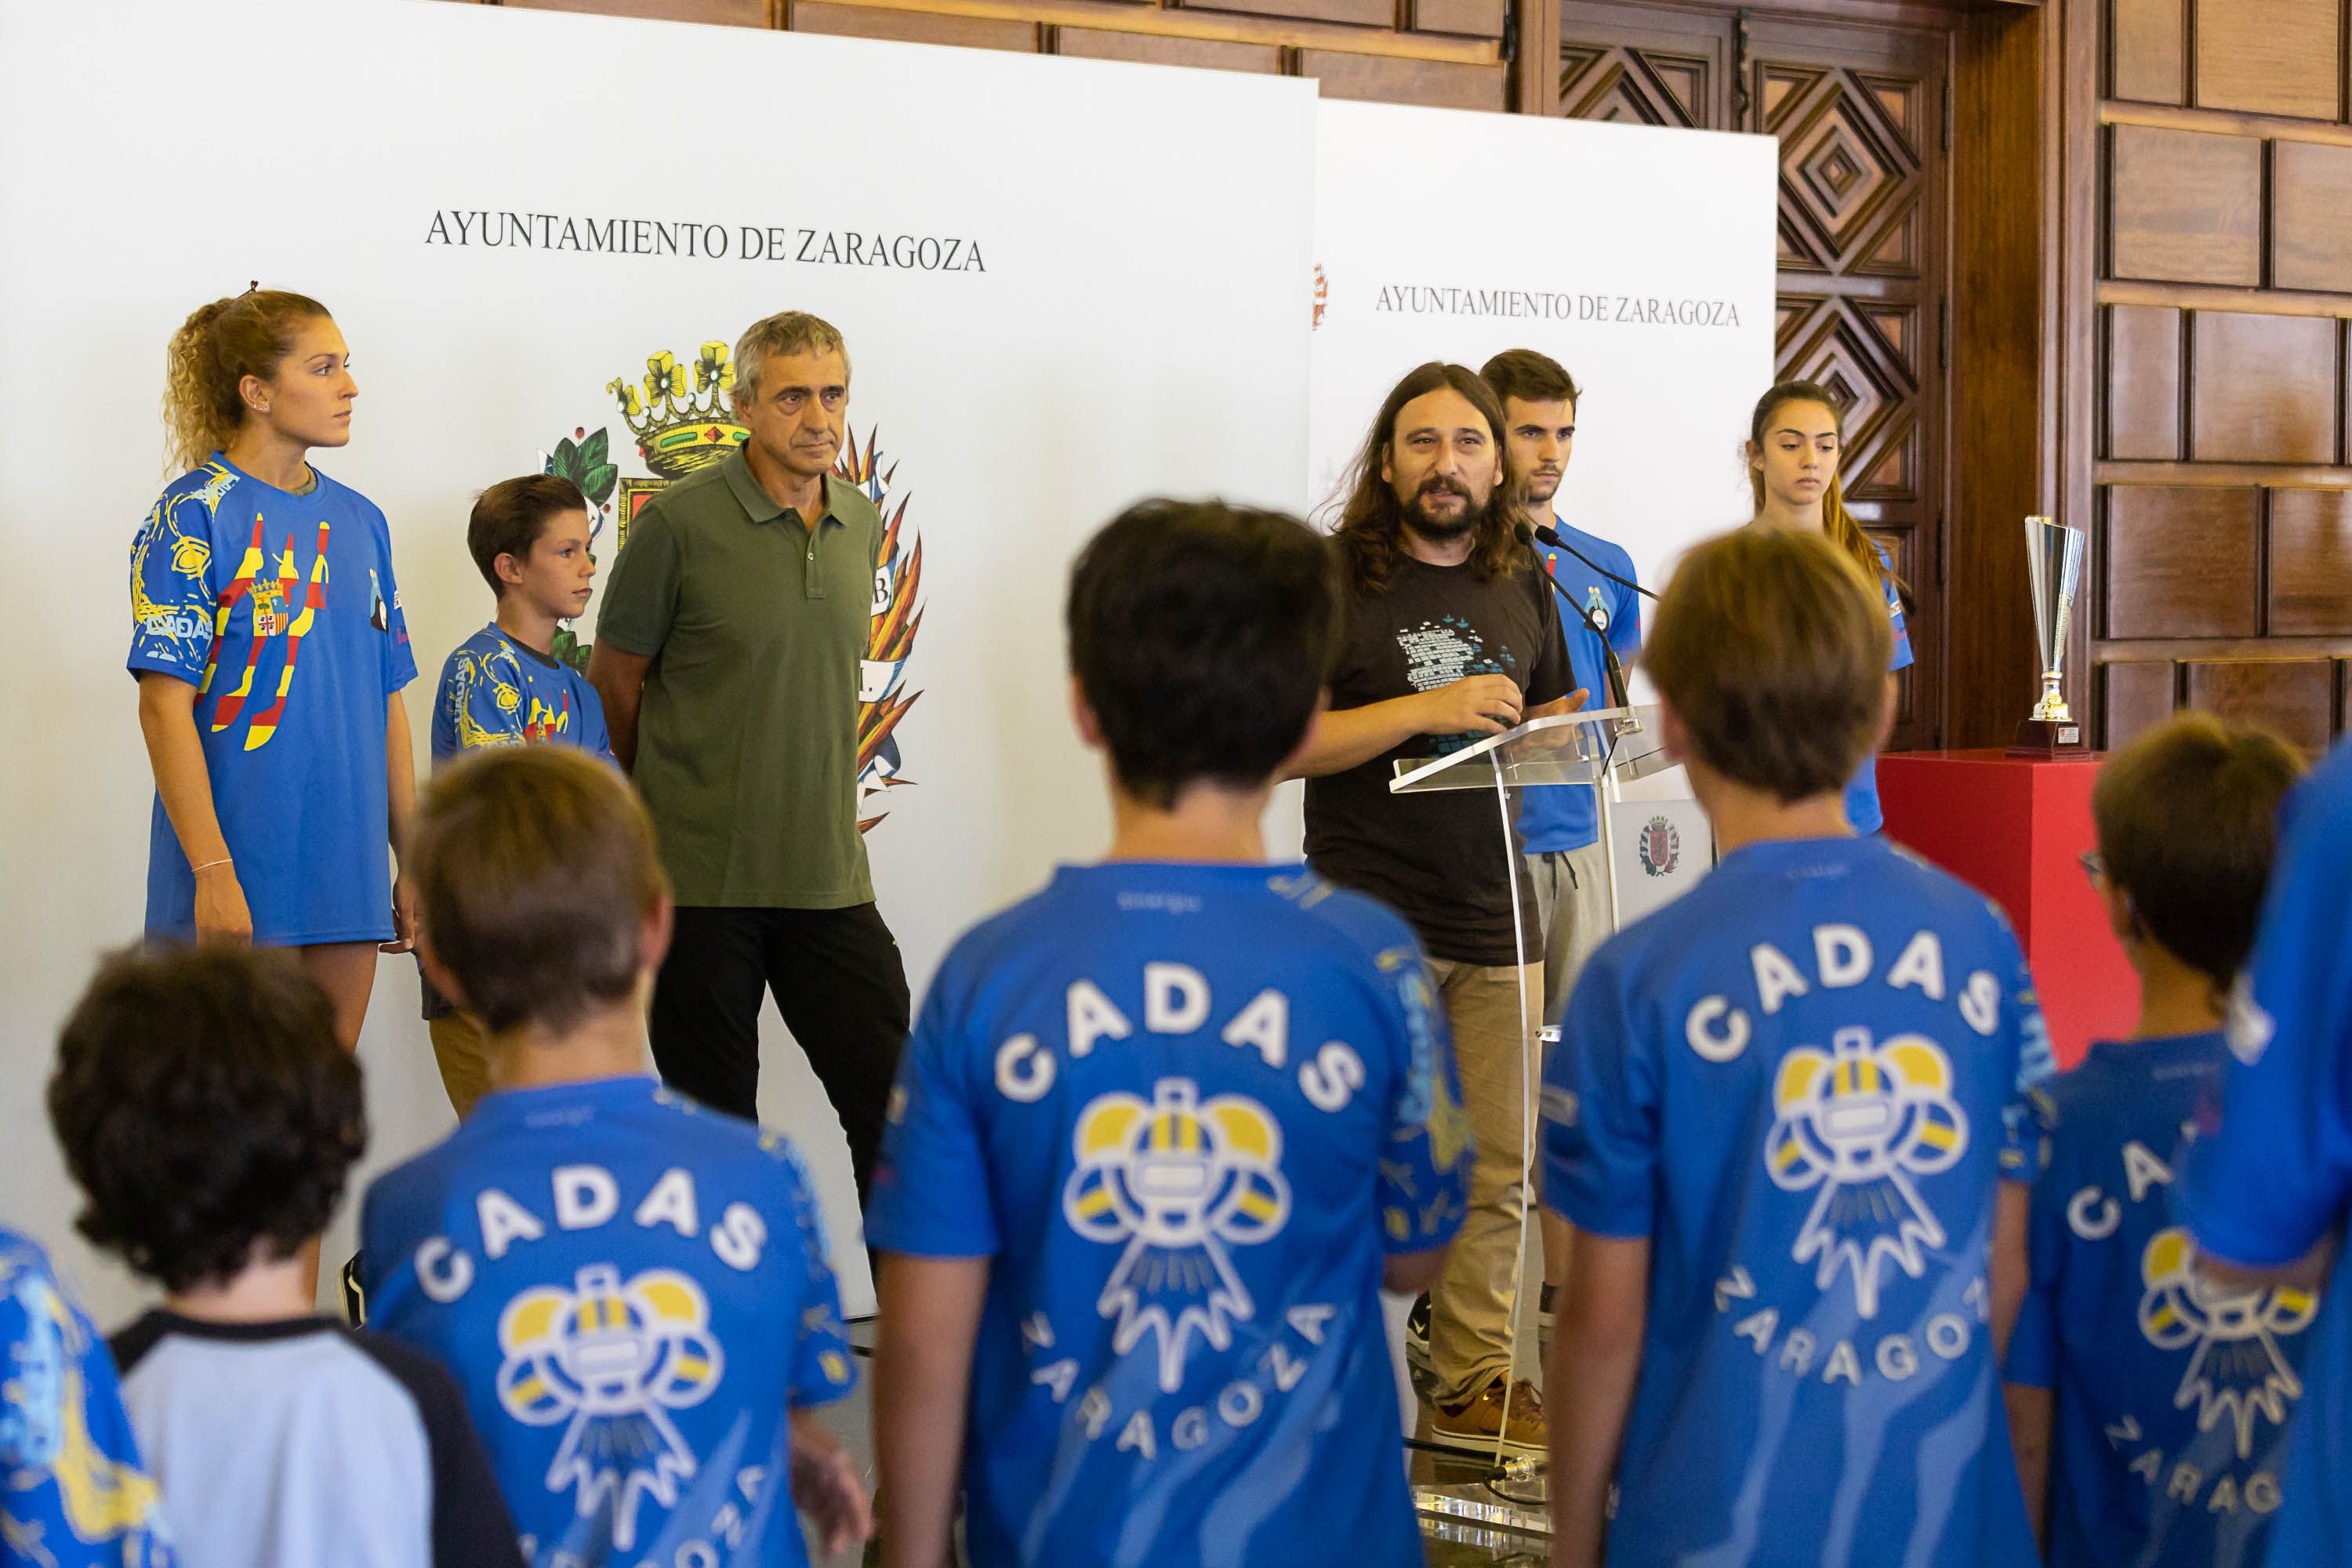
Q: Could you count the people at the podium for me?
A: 1